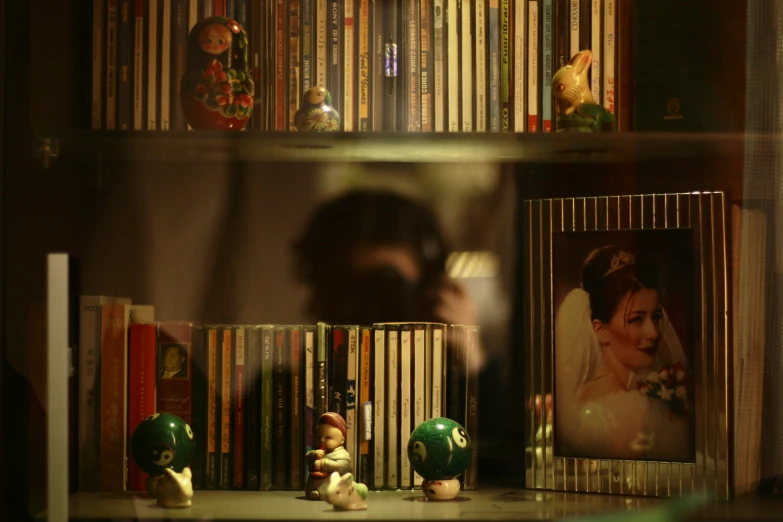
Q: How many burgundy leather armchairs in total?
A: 0